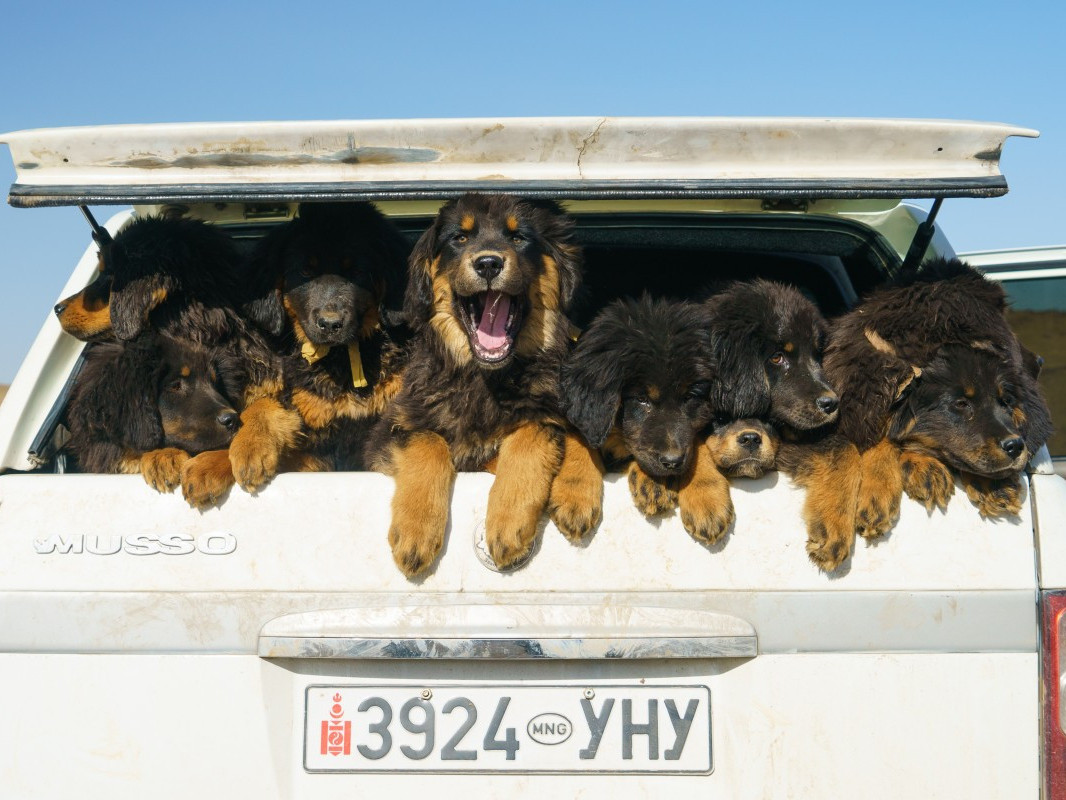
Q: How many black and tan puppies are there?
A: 9